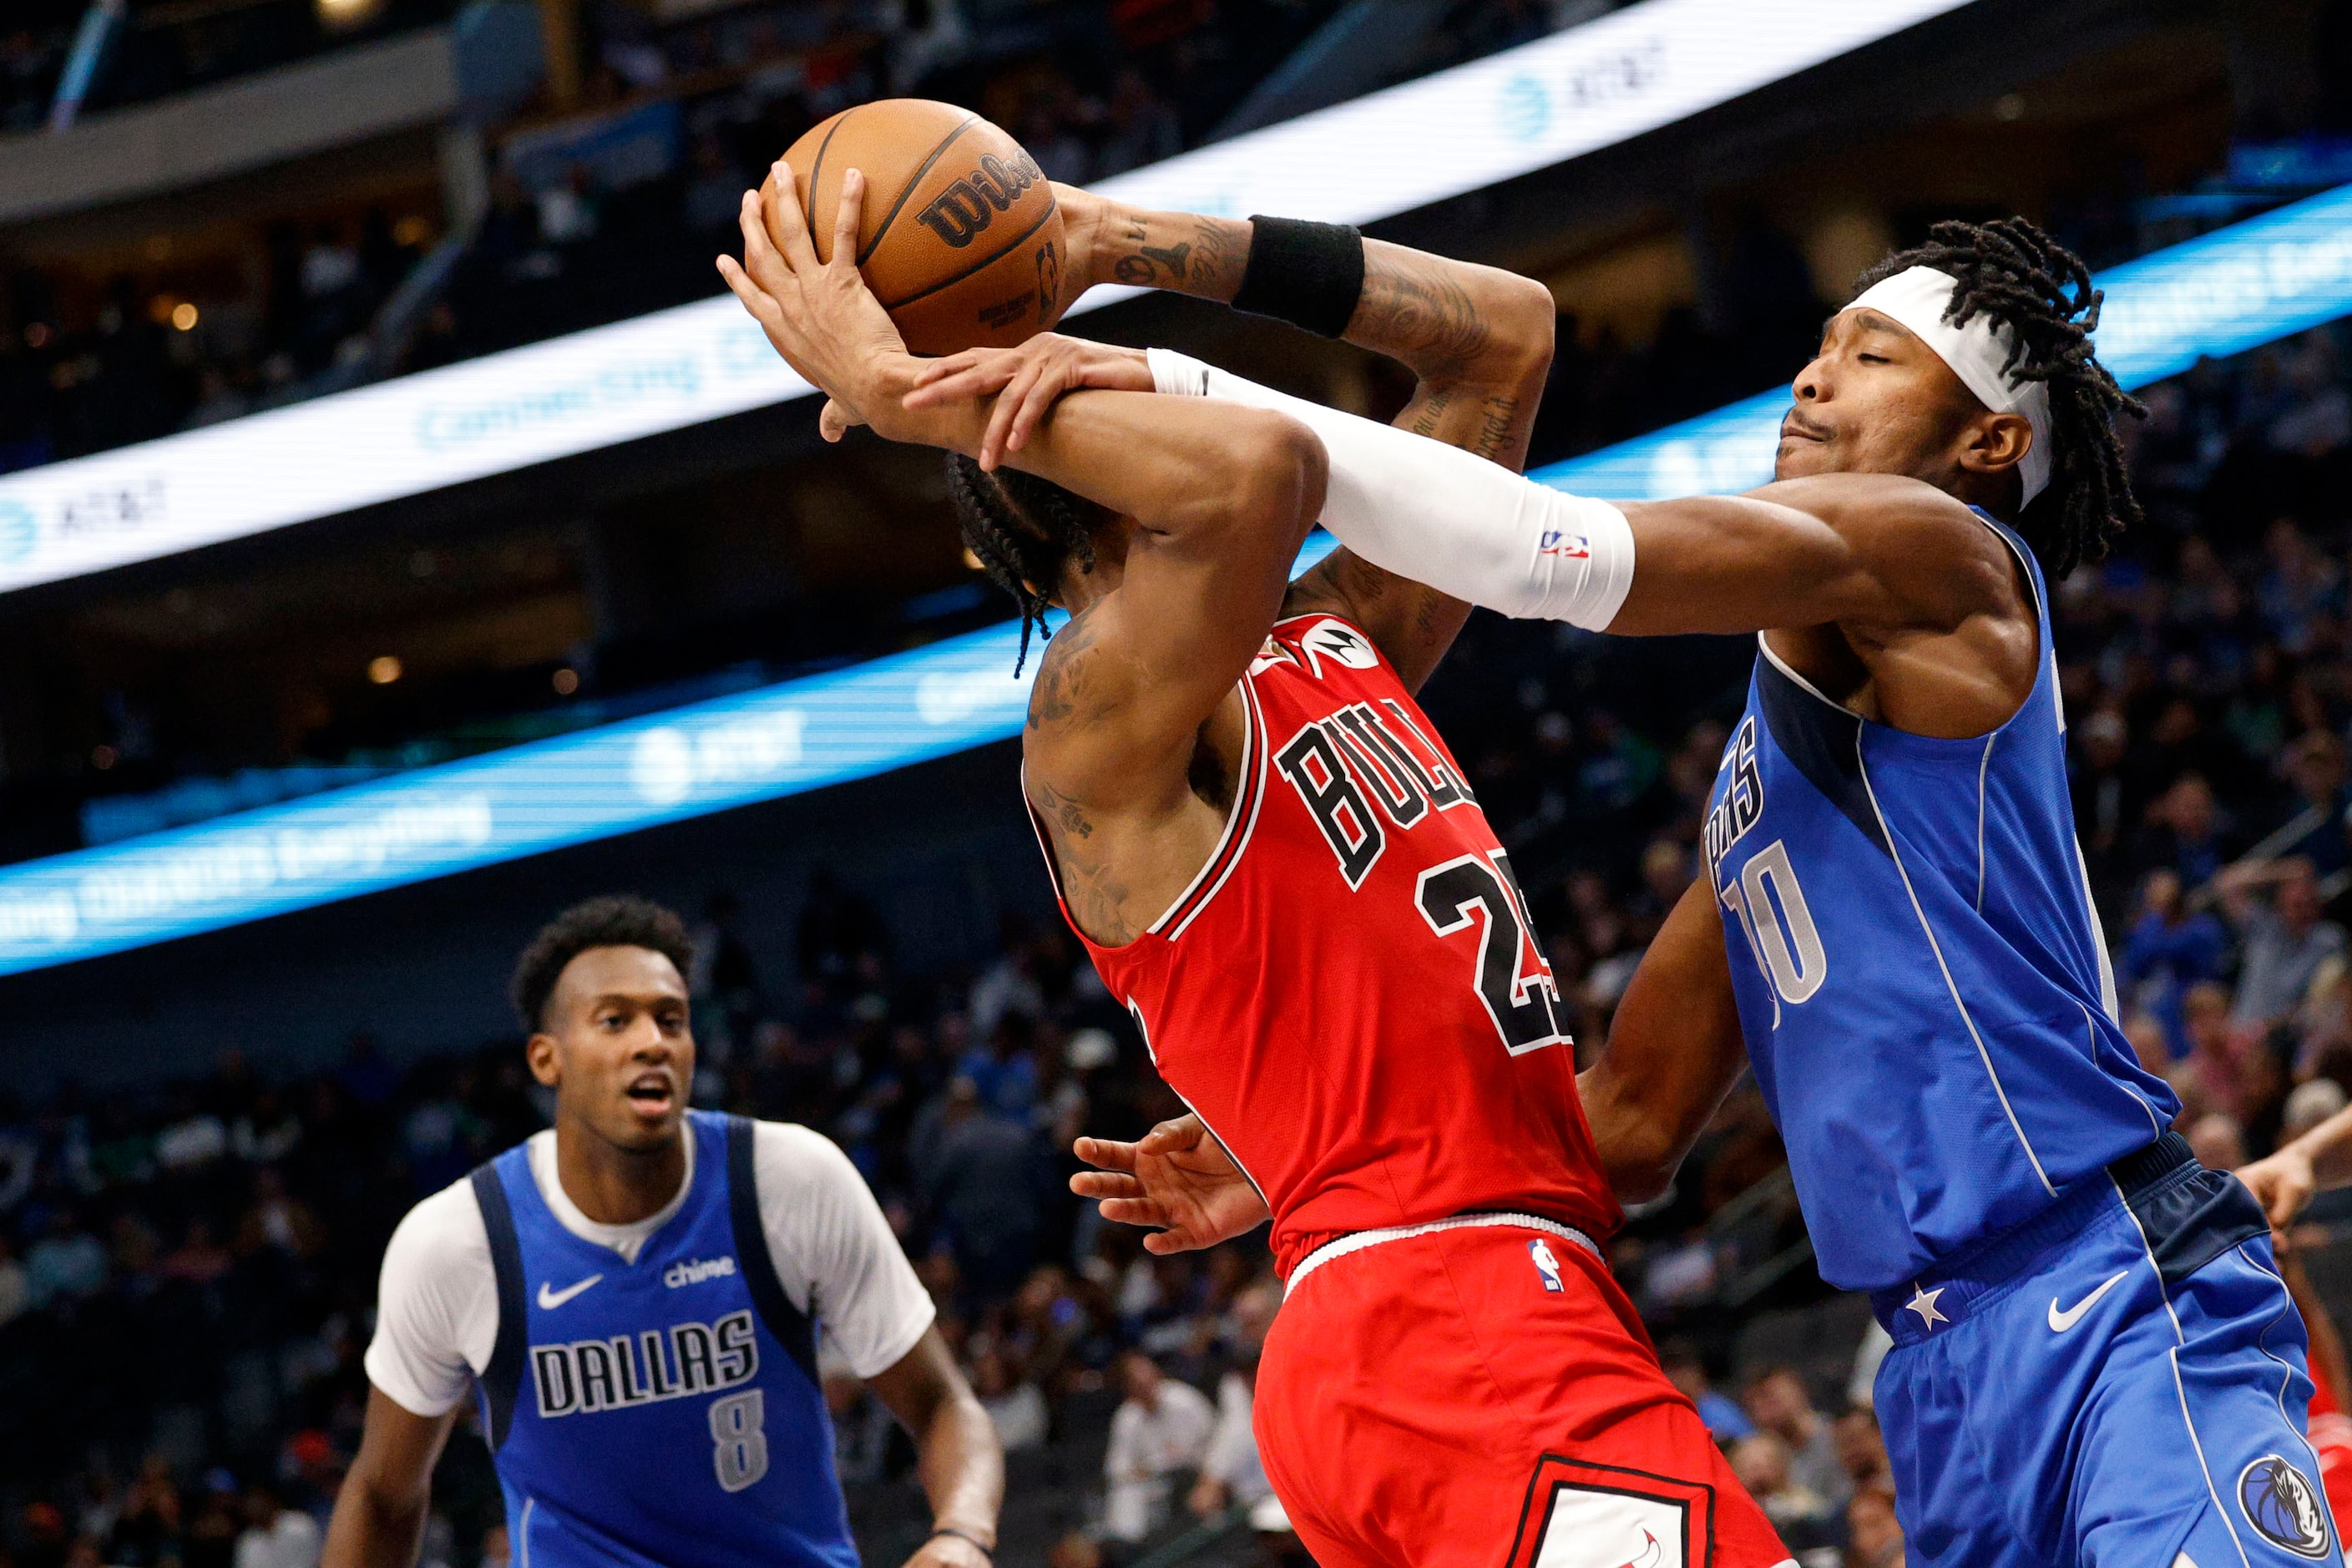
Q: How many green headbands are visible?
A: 0